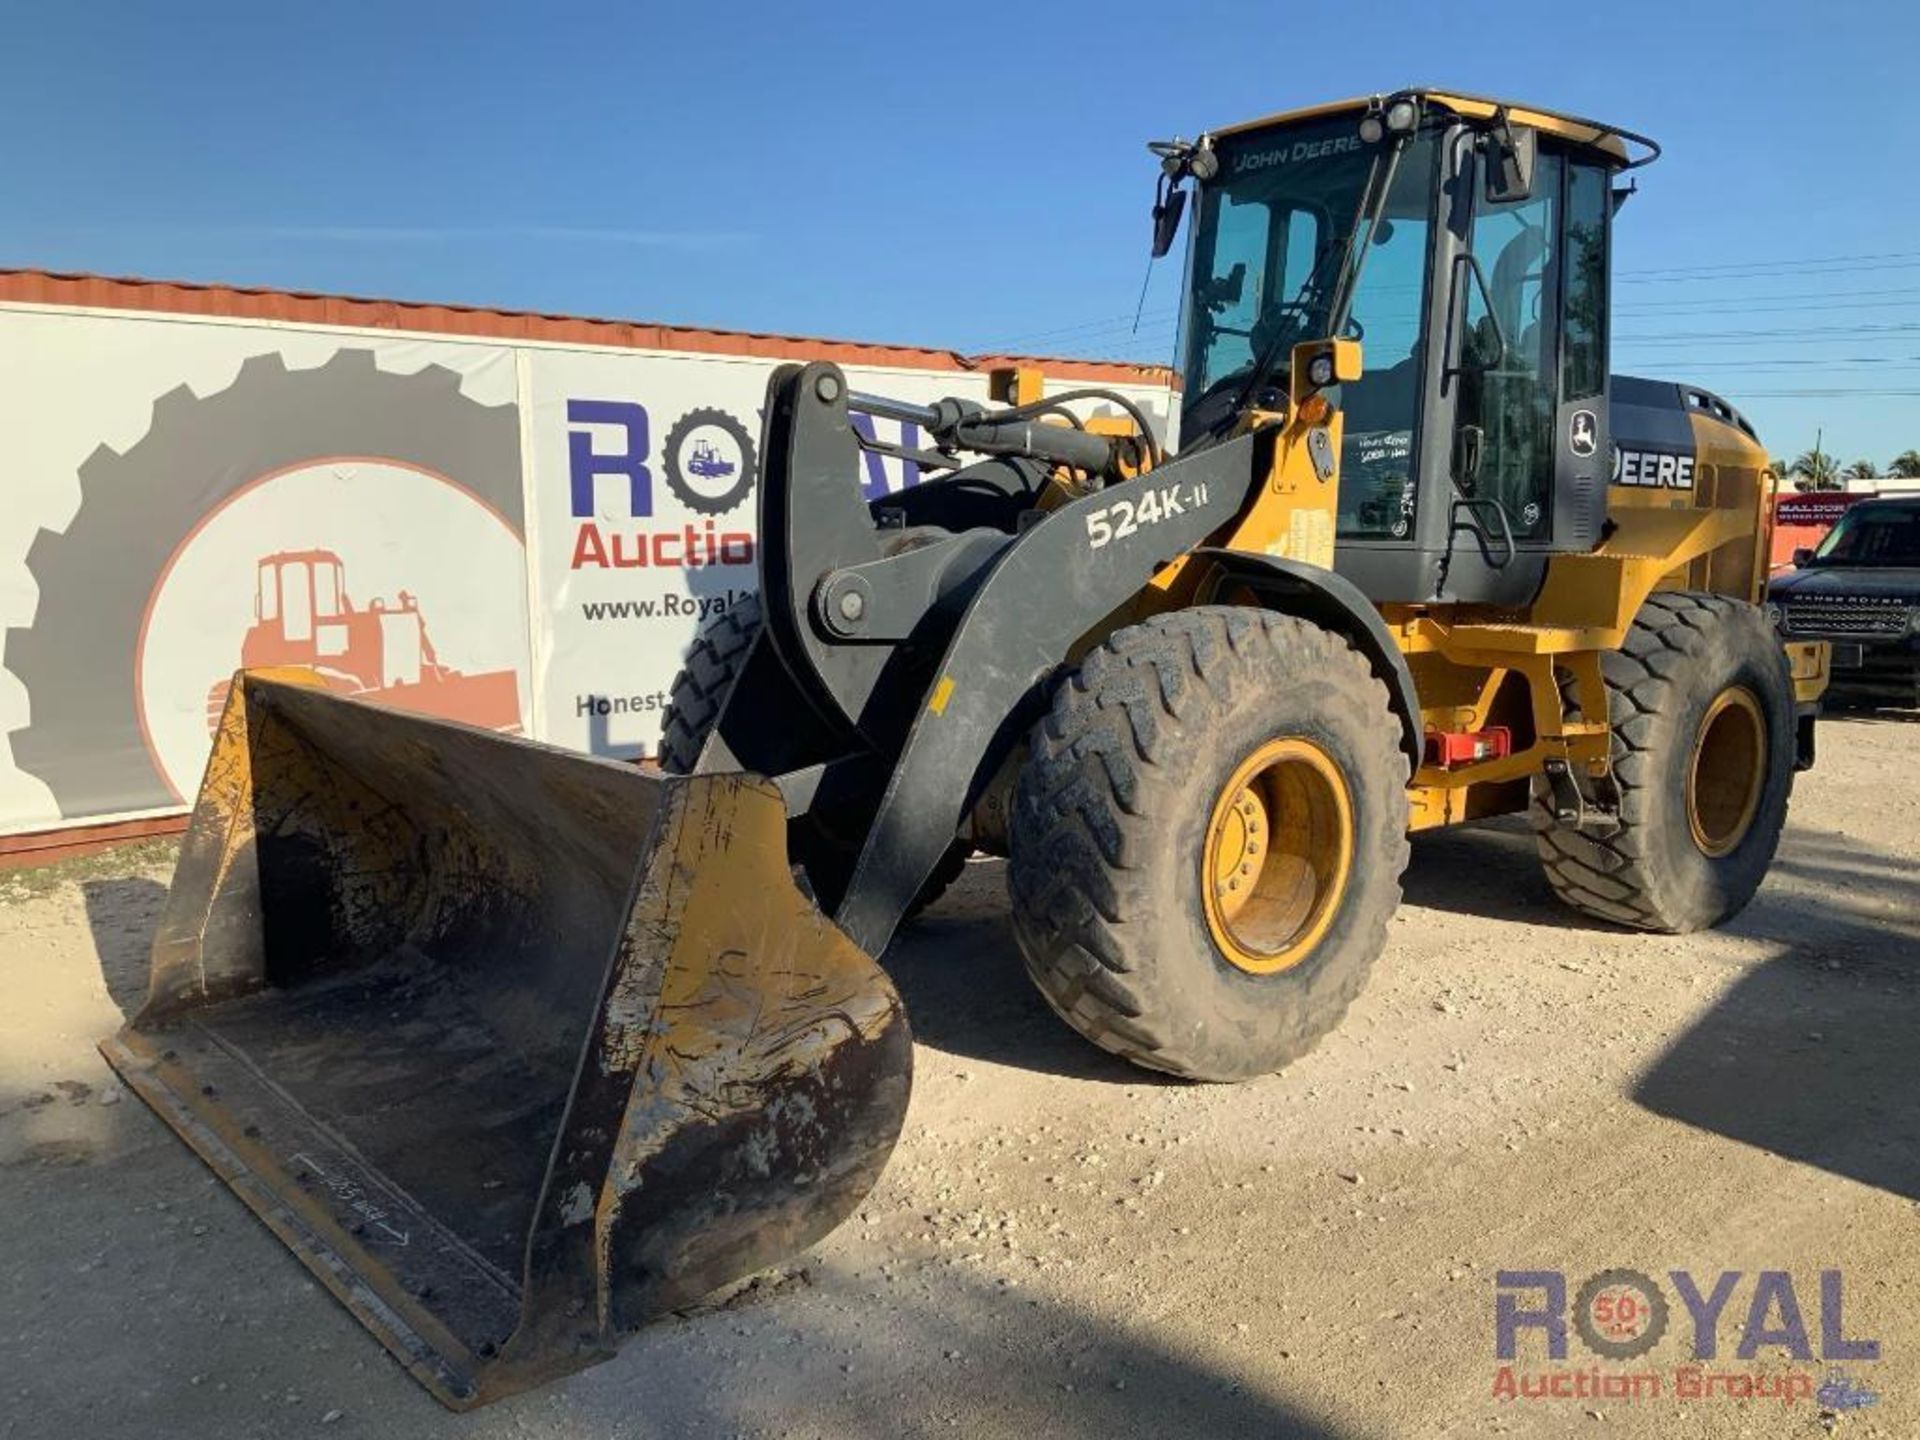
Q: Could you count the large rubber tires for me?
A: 3